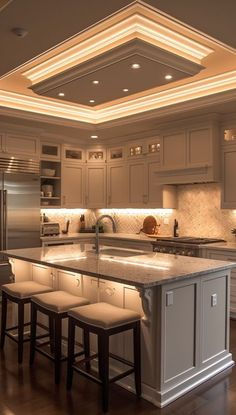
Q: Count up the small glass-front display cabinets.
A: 7